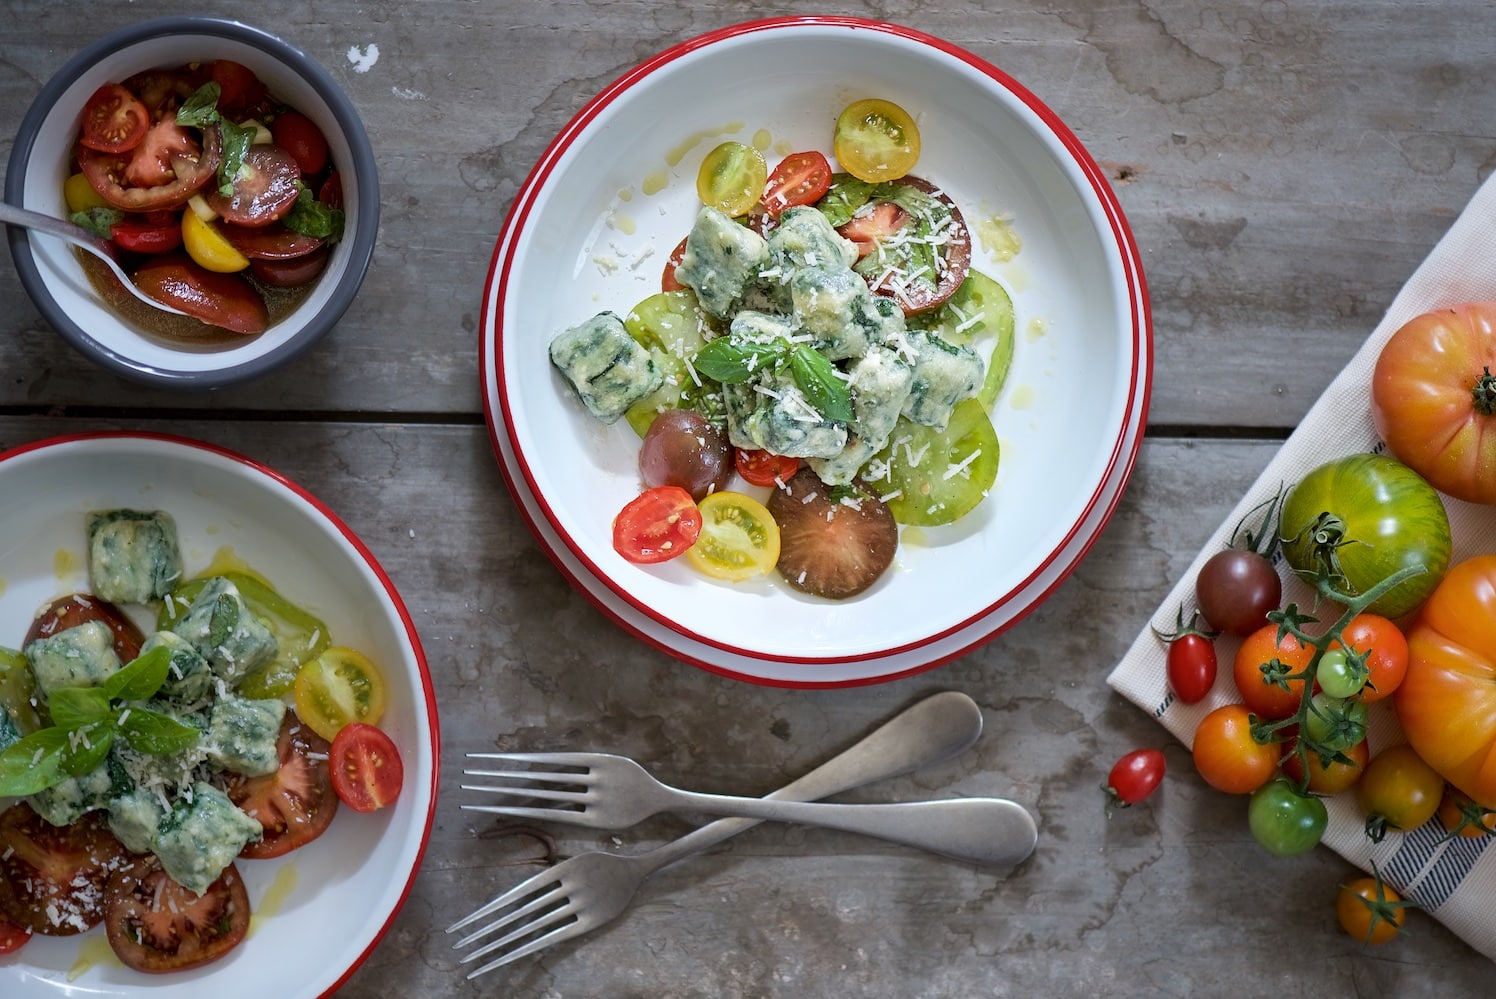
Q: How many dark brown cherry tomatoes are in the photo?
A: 2